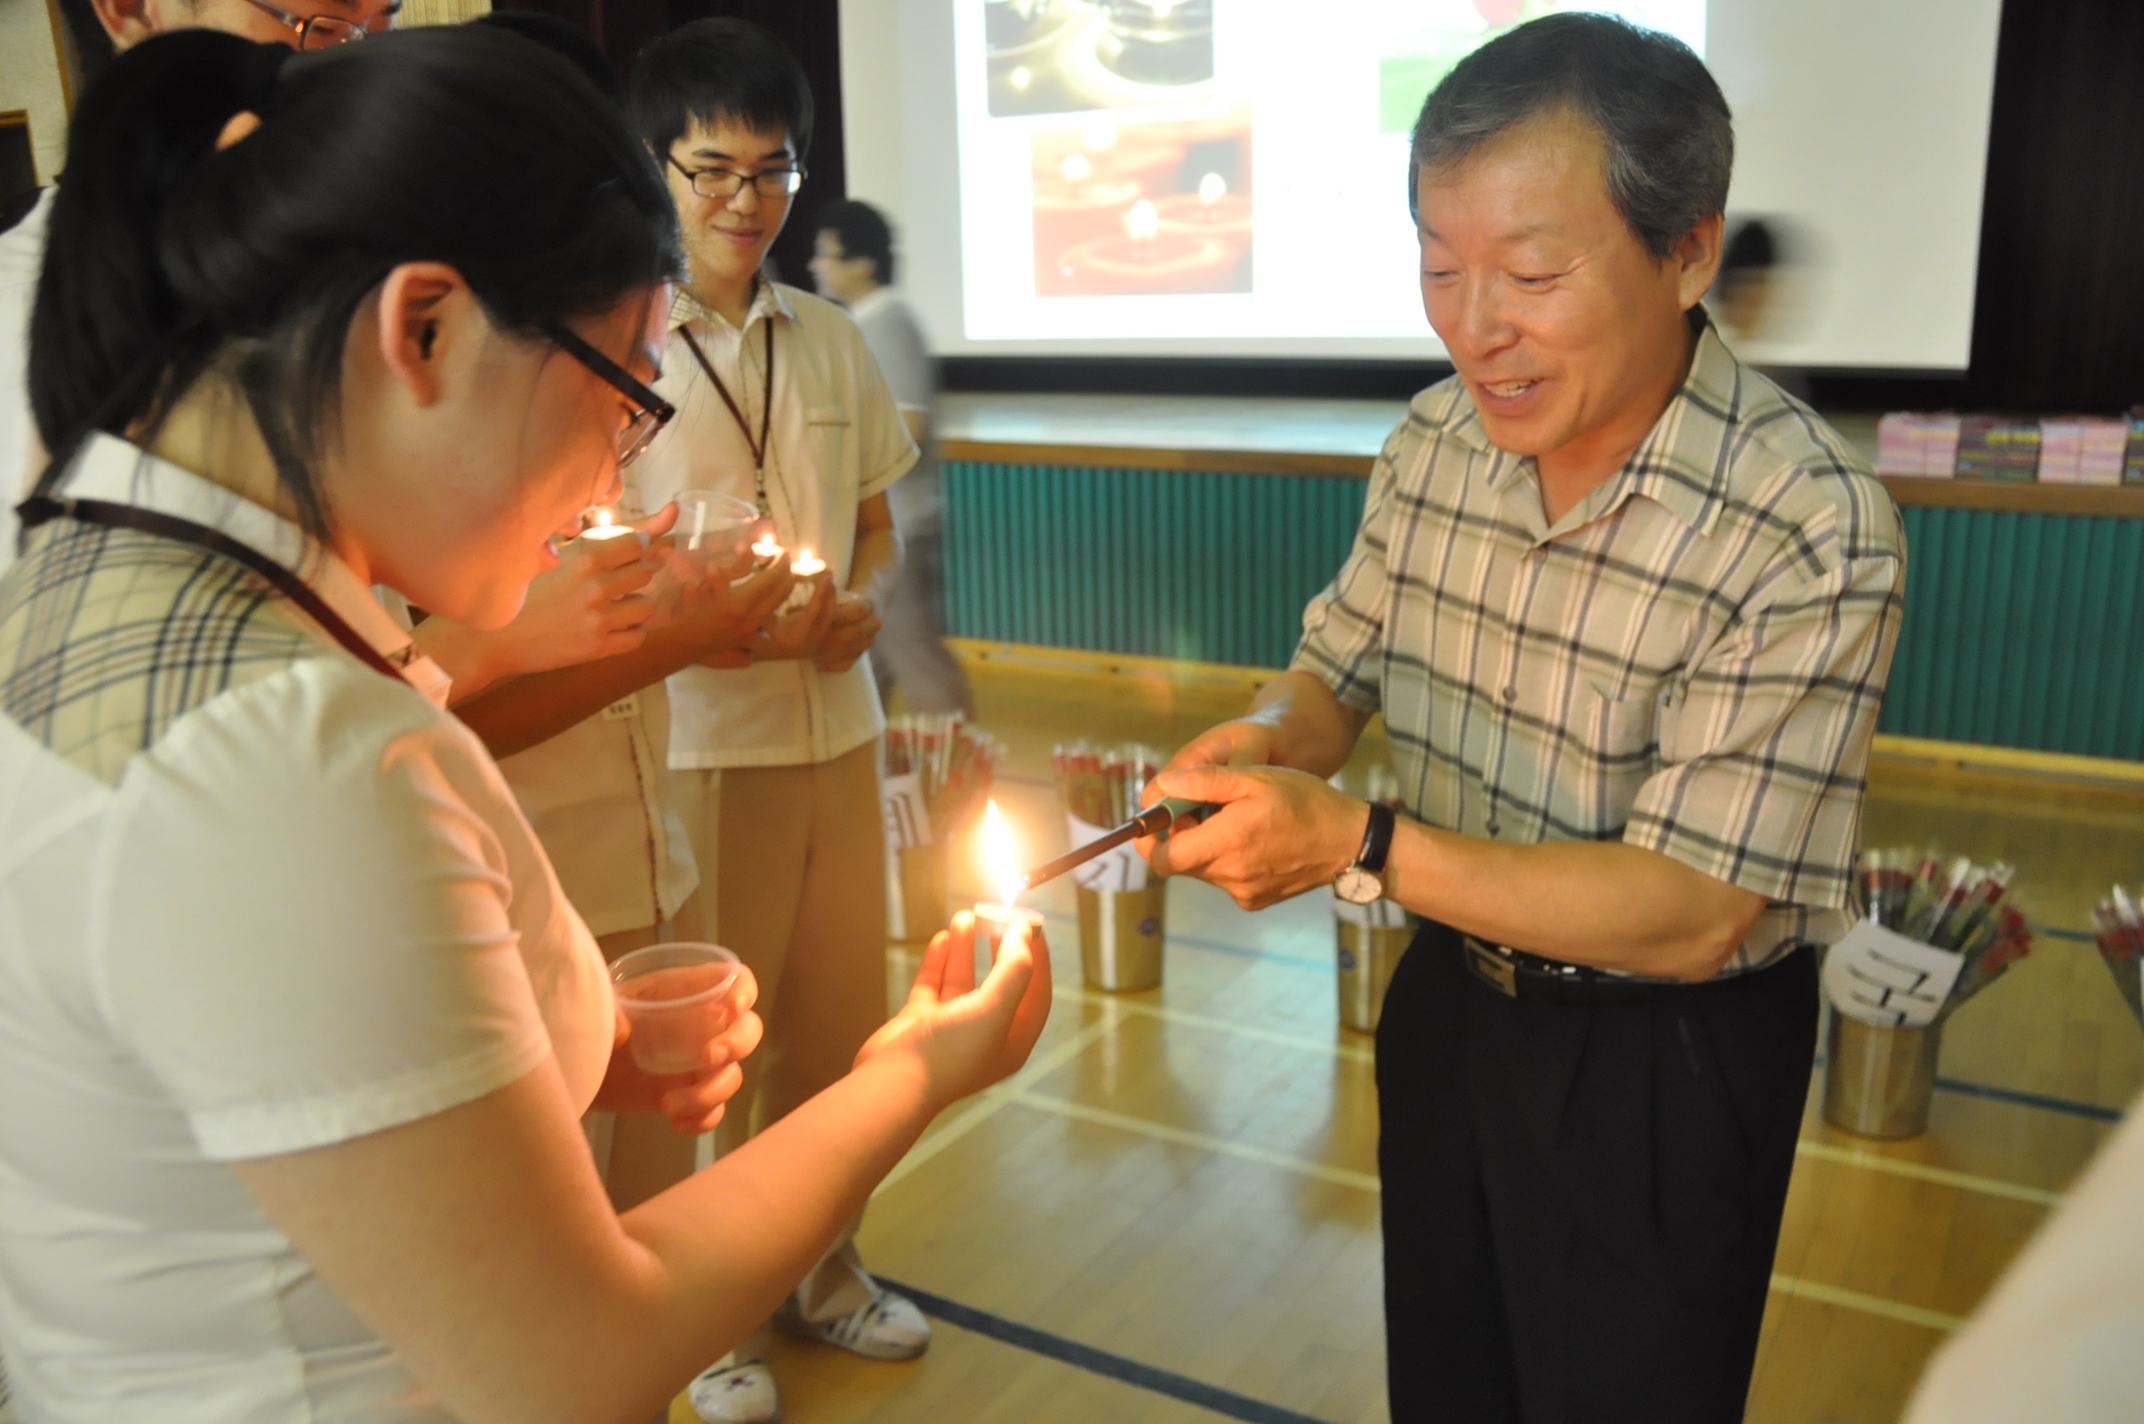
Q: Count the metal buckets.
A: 4